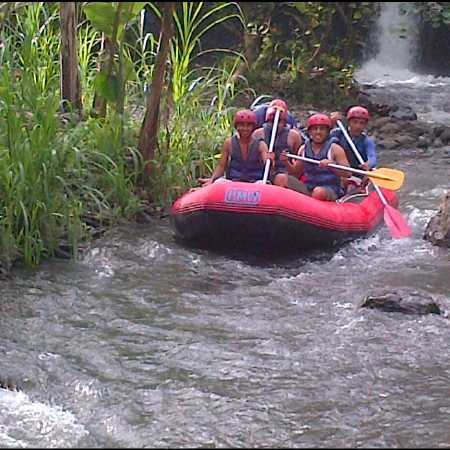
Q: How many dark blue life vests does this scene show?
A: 4